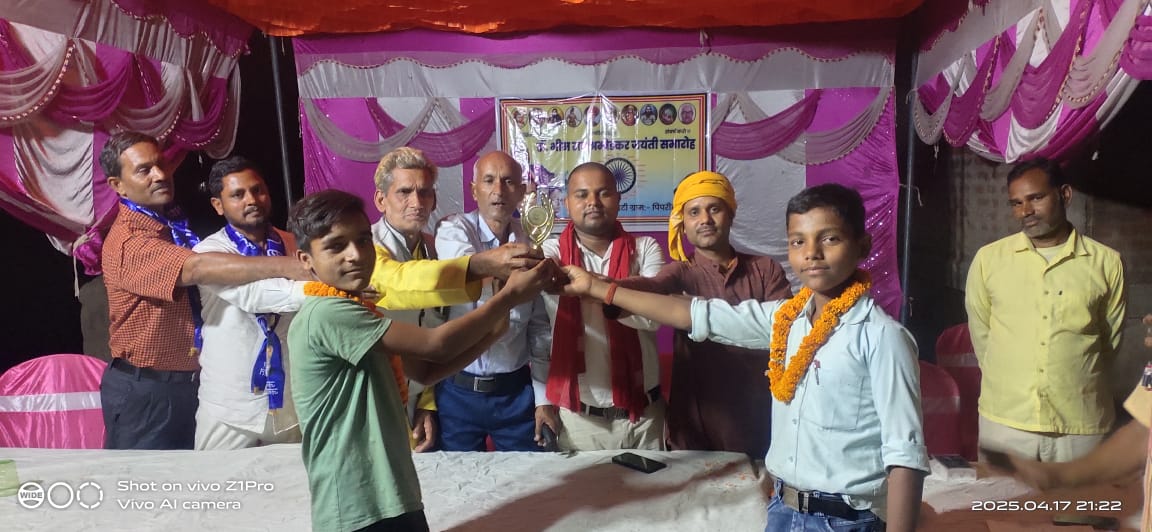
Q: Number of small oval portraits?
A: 10